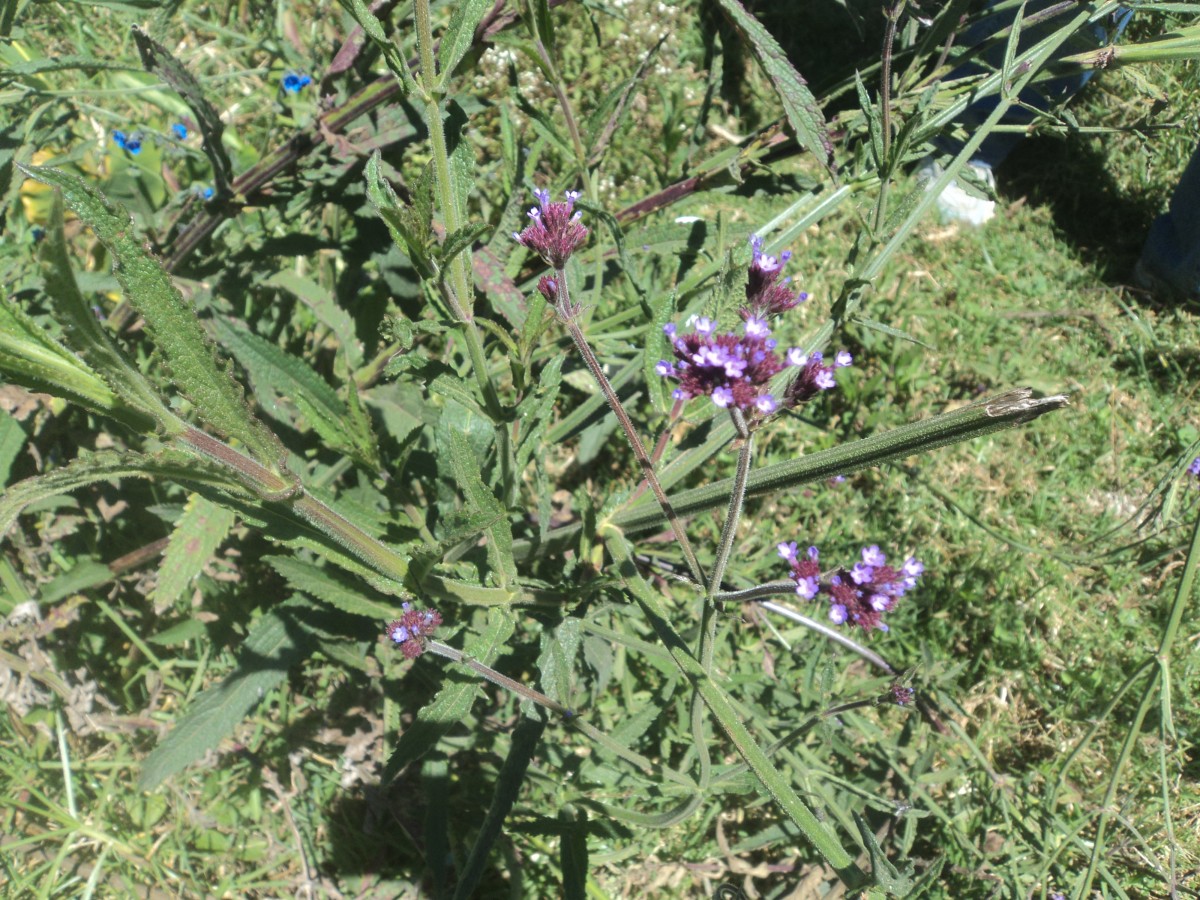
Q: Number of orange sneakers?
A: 0